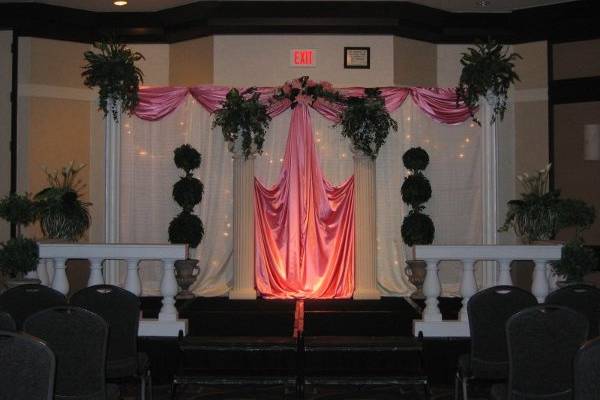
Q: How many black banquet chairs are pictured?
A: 9